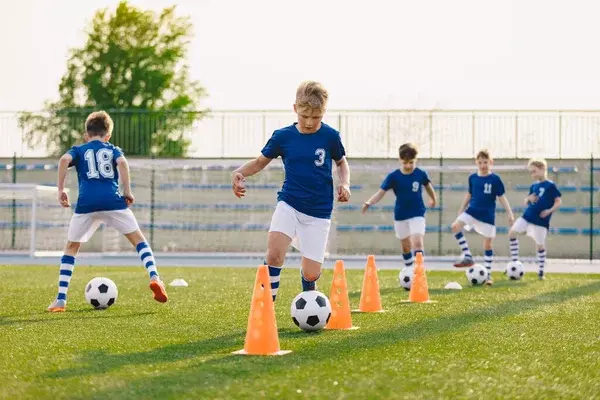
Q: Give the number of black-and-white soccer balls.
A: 5